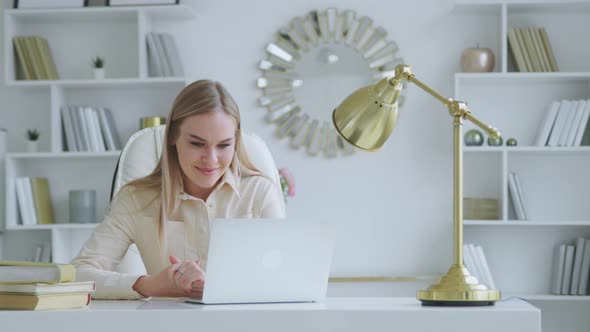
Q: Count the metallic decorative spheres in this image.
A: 3